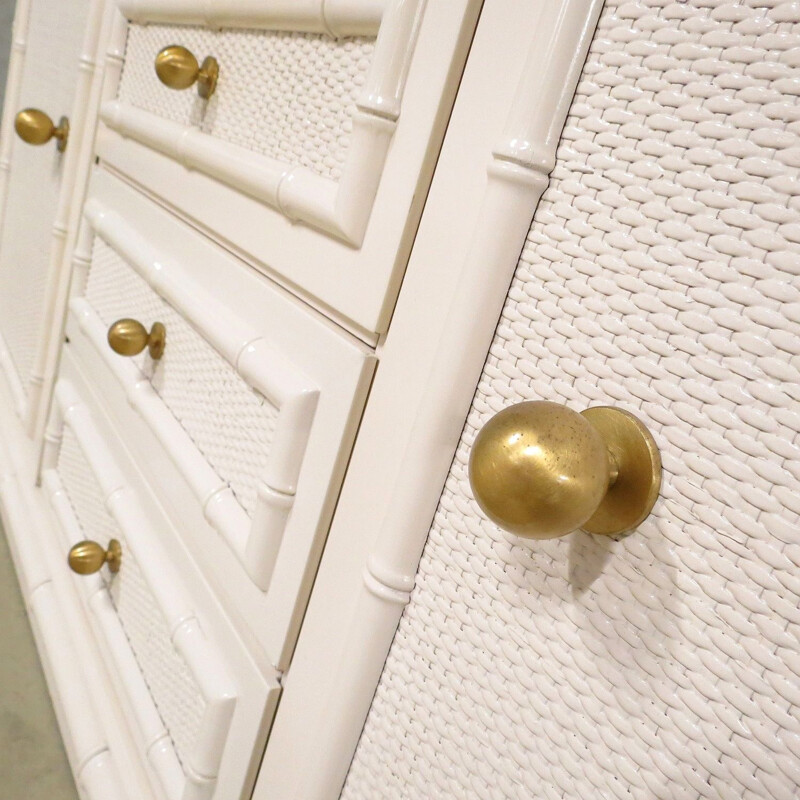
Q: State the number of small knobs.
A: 4